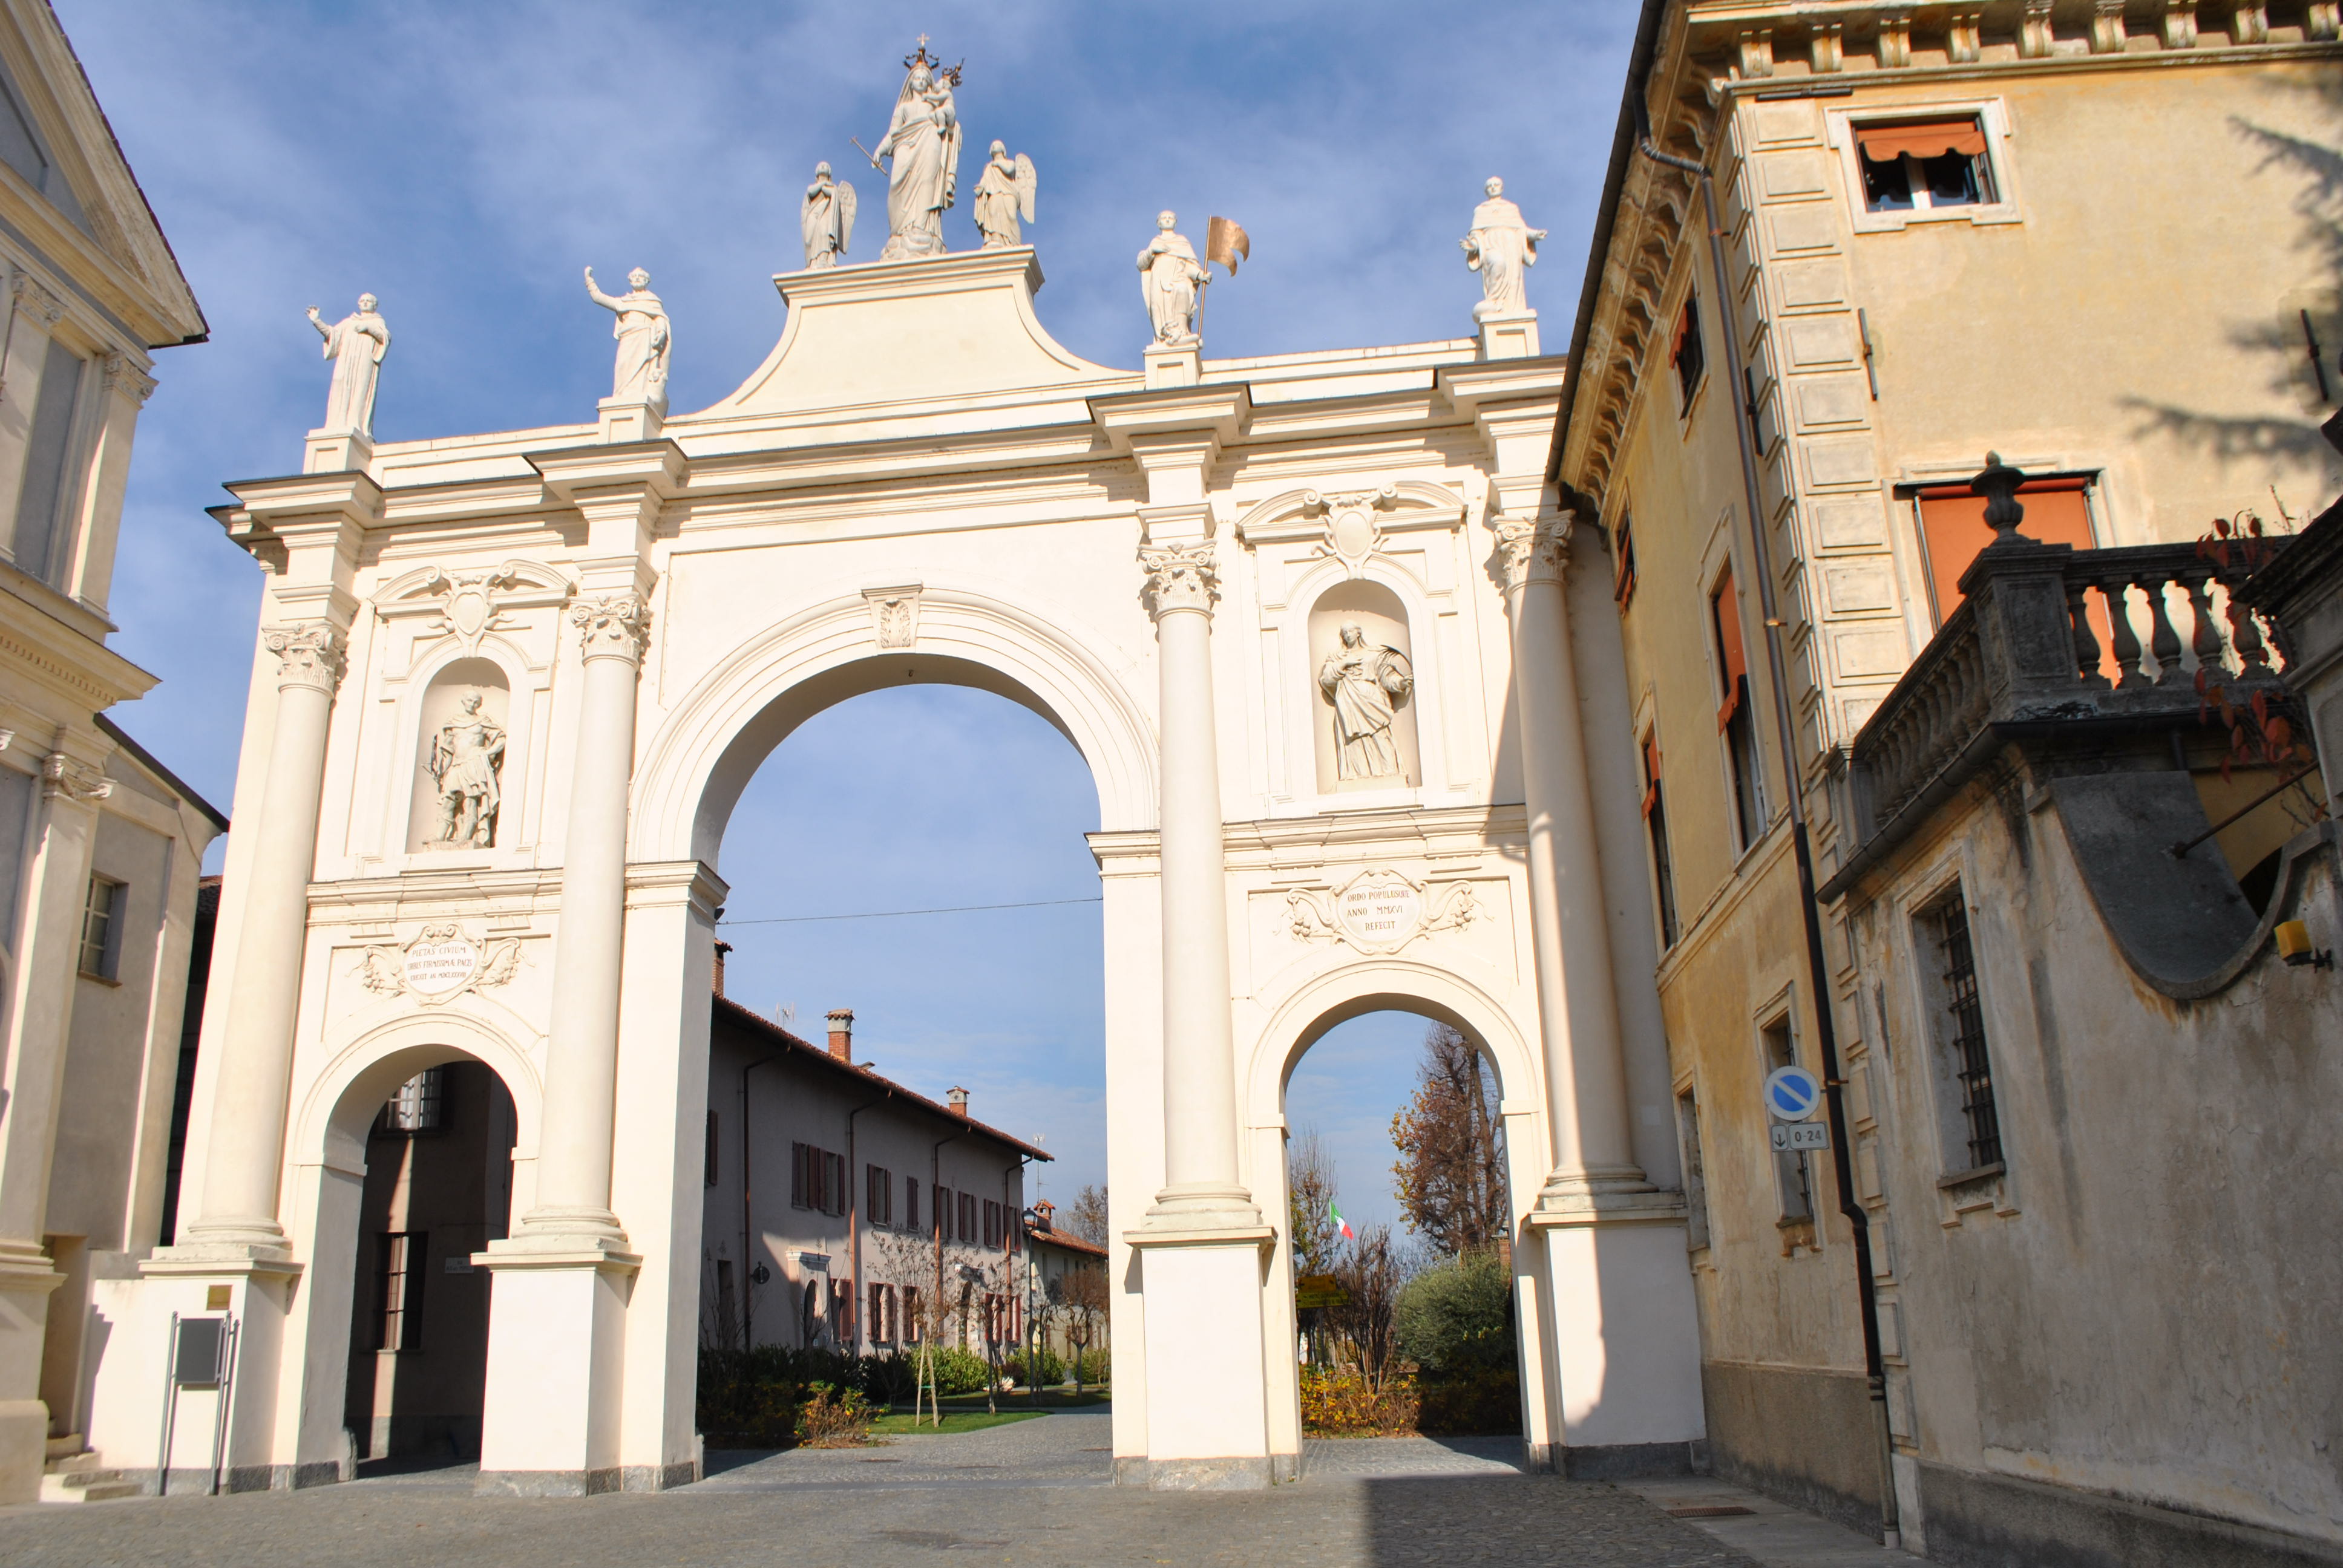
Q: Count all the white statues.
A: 9